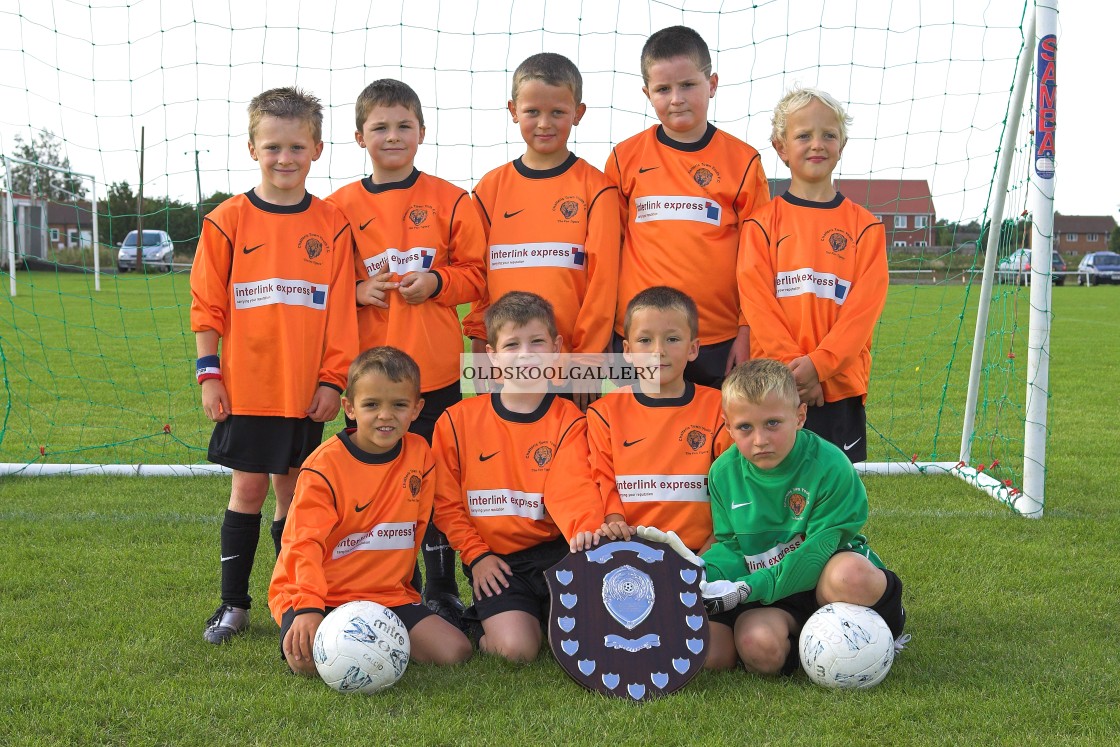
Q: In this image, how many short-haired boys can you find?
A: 9